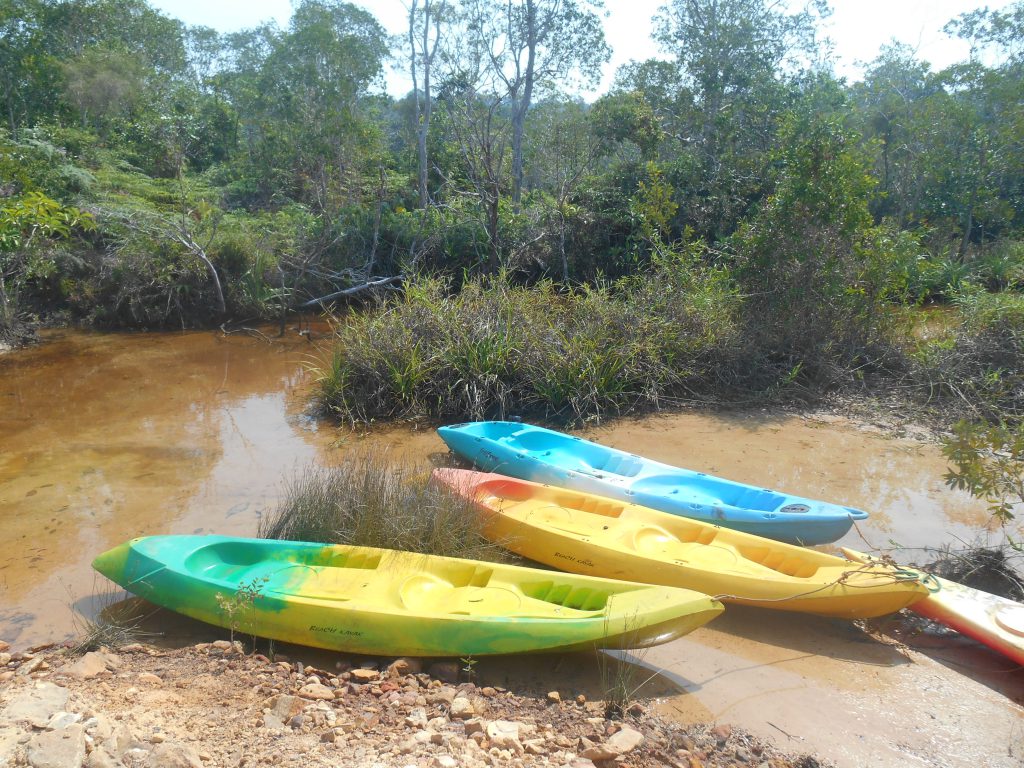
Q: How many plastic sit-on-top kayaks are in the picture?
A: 4